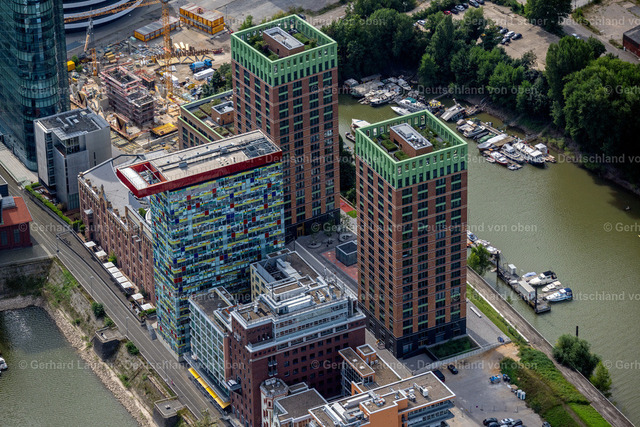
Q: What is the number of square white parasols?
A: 9